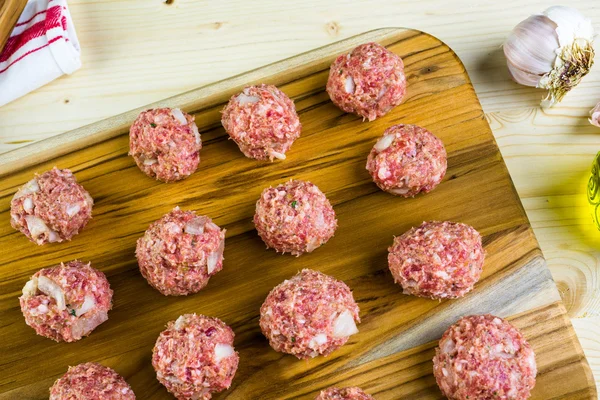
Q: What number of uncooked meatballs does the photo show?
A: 14